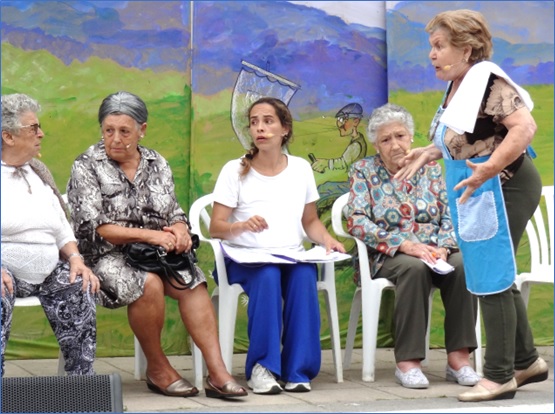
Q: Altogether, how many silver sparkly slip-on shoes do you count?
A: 2